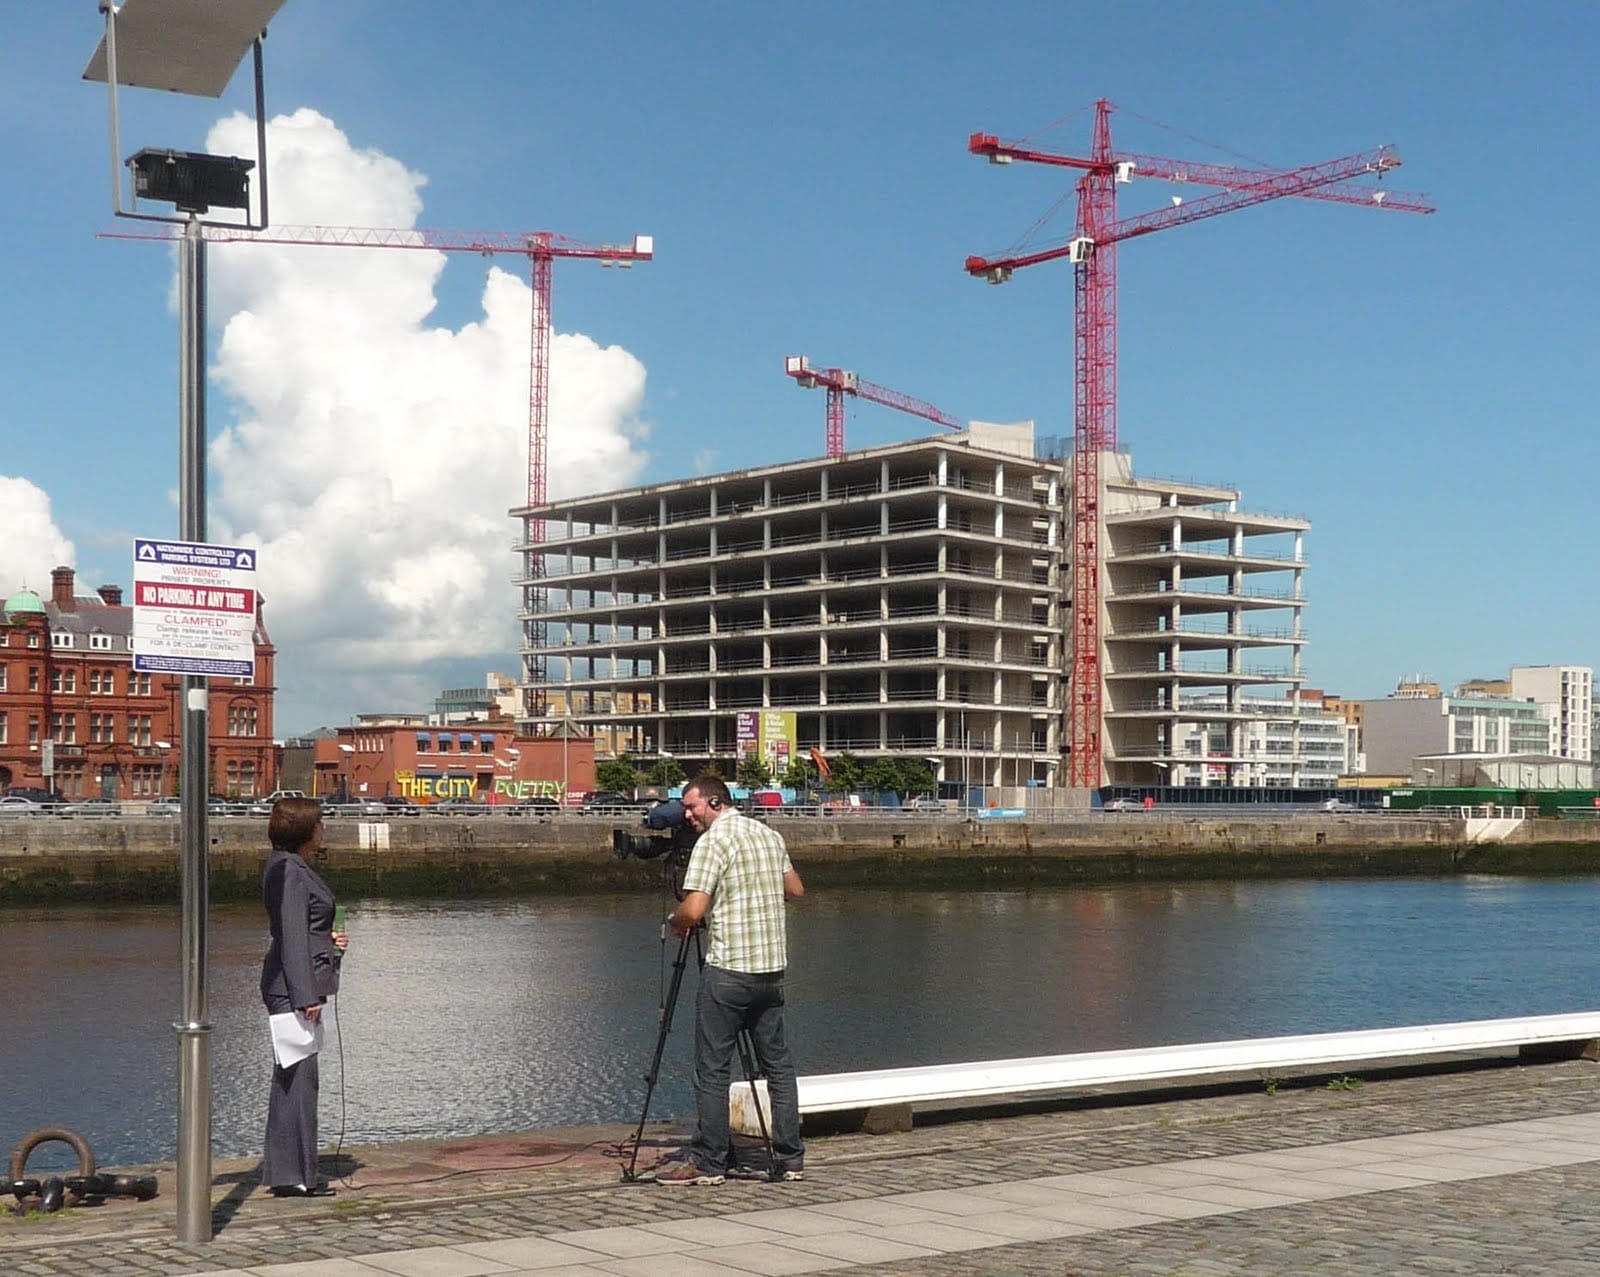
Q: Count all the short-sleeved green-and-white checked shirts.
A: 1